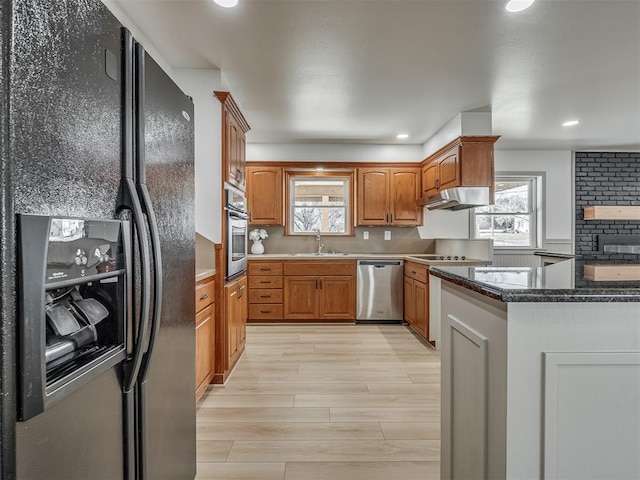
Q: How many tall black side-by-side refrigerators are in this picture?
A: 1